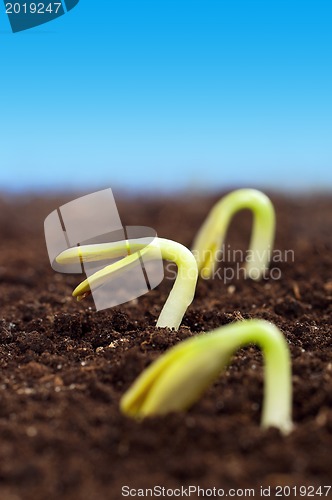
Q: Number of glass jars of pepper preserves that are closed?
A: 0